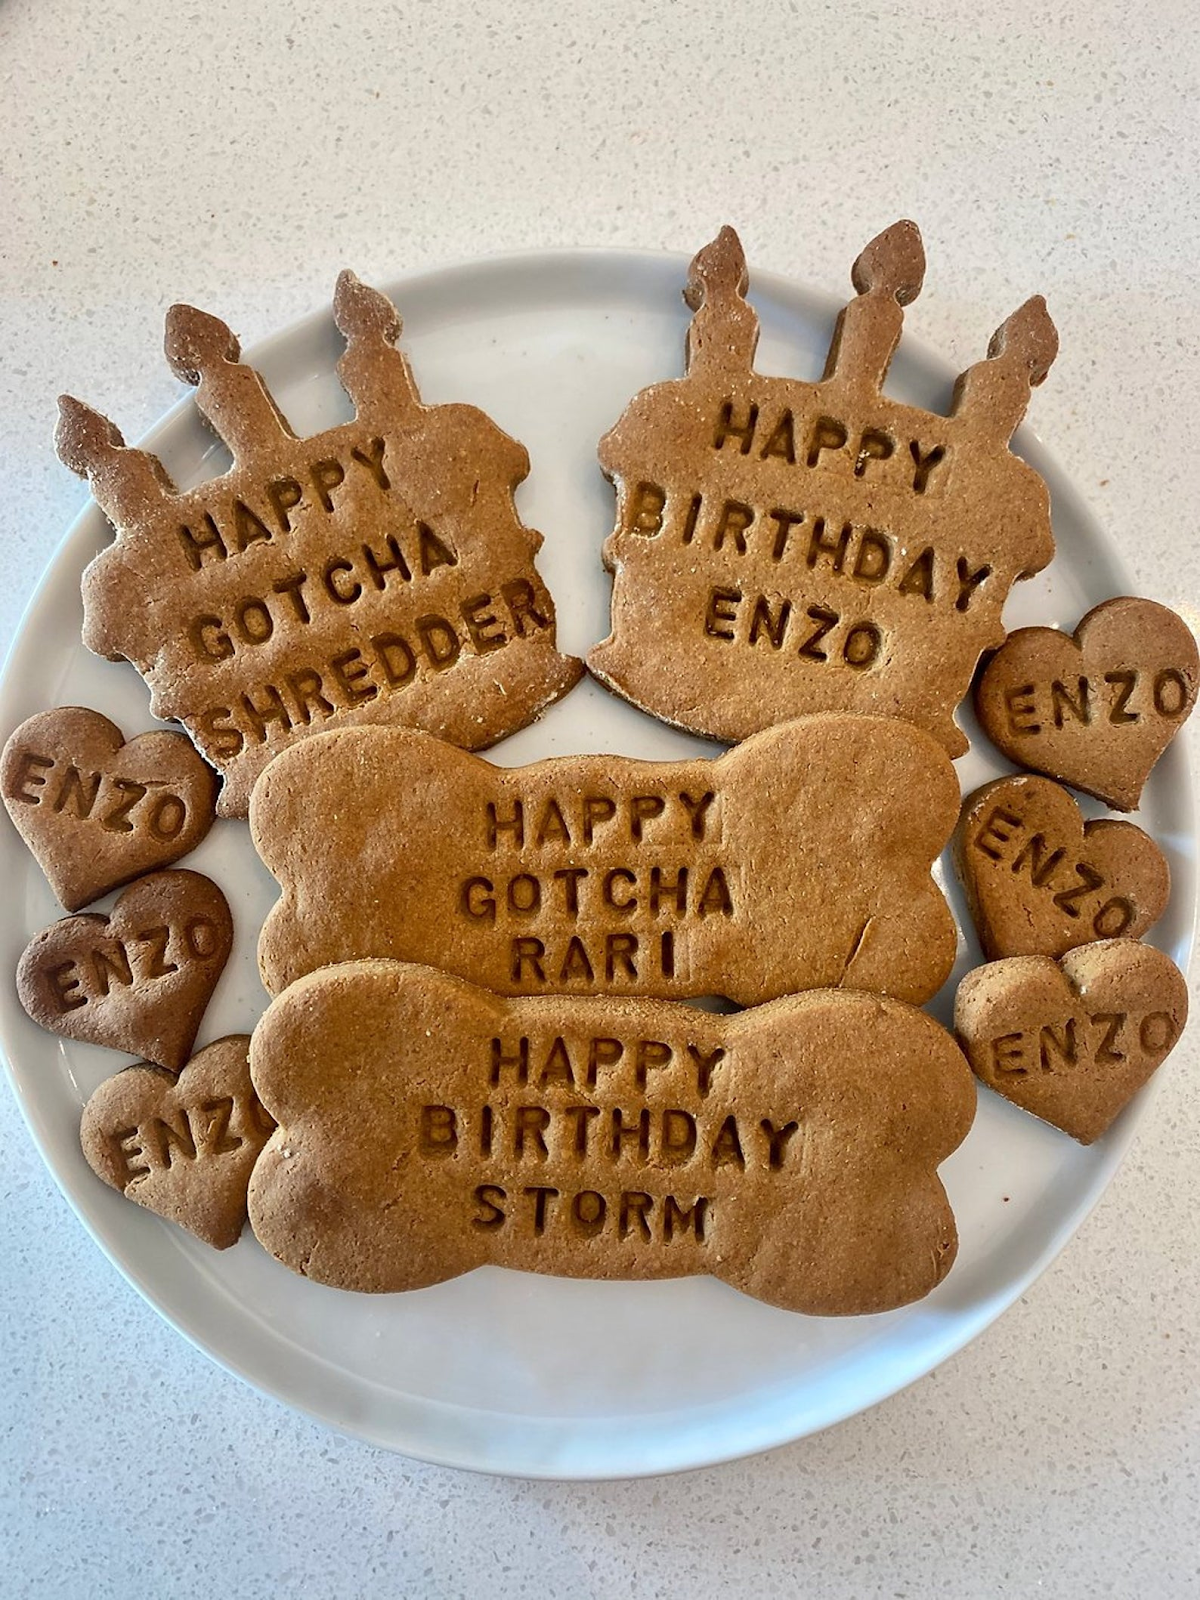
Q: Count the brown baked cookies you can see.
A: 10